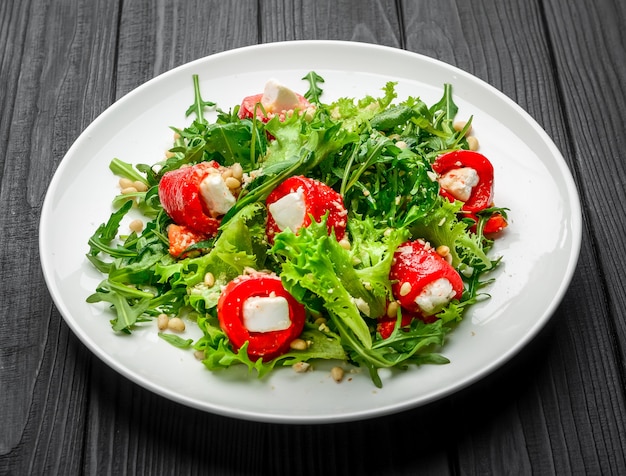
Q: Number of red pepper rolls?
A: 6